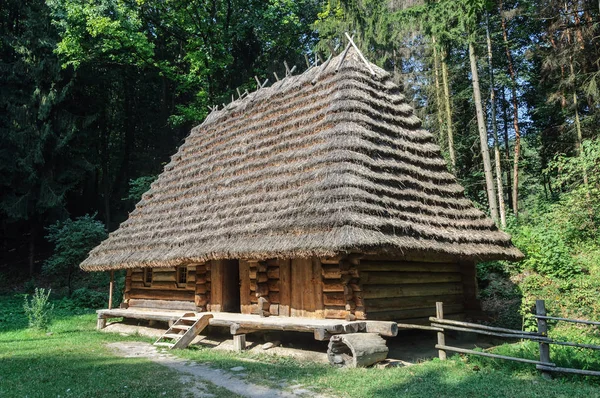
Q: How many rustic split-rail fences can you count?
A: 1